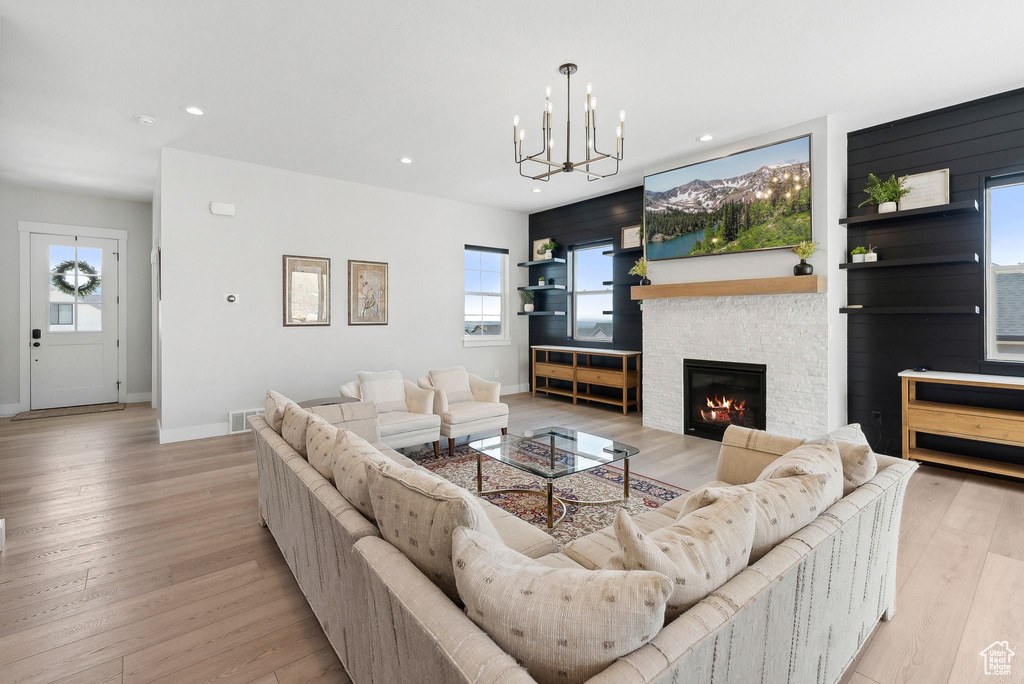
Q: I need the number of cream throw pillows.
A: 12